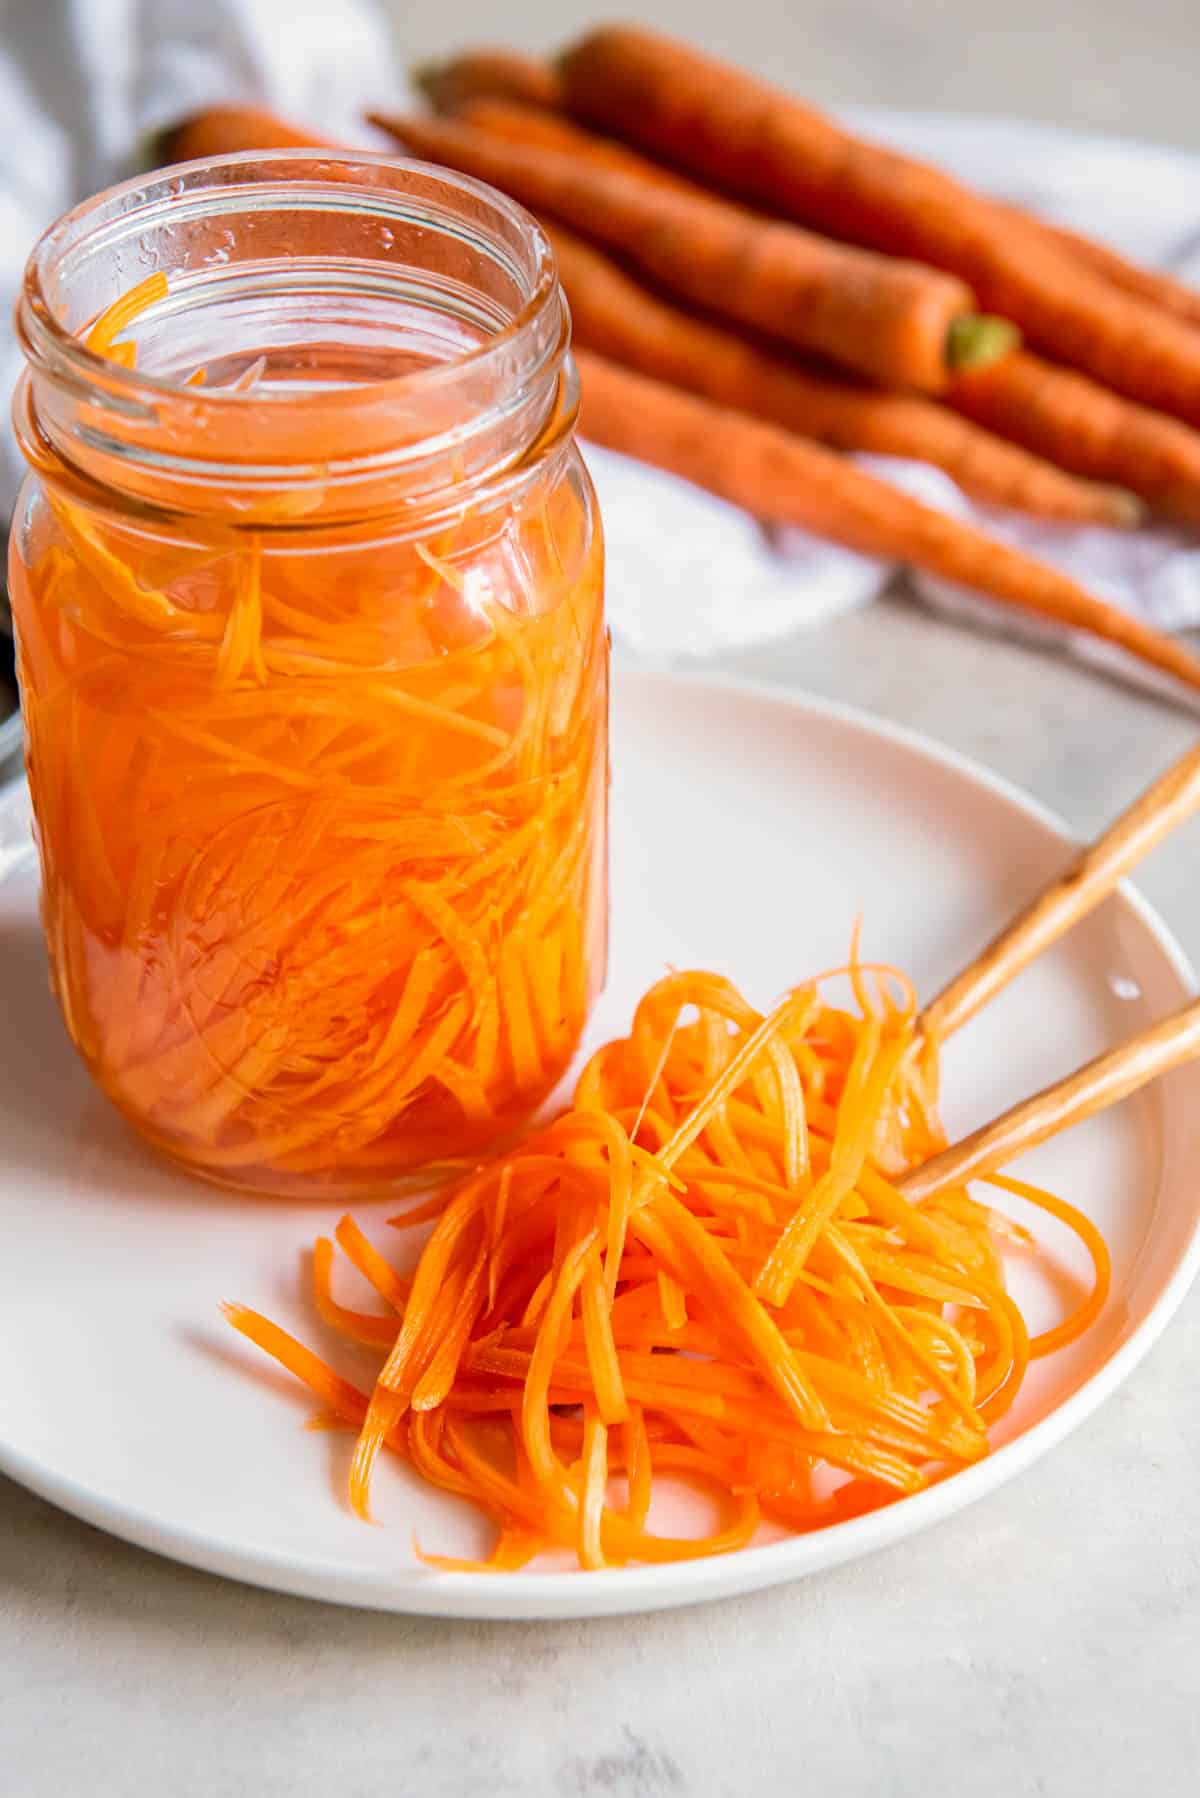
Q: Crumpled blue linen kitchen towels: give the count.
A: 0